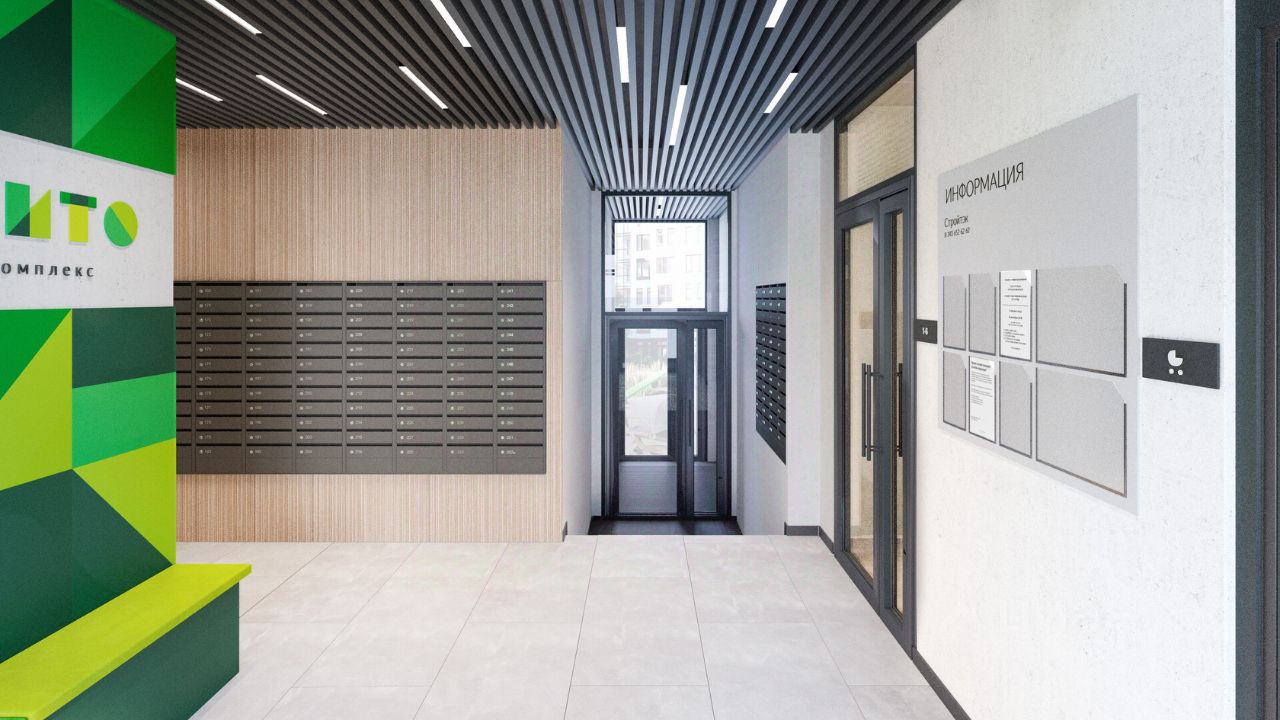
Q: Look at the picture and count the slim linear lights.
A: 9